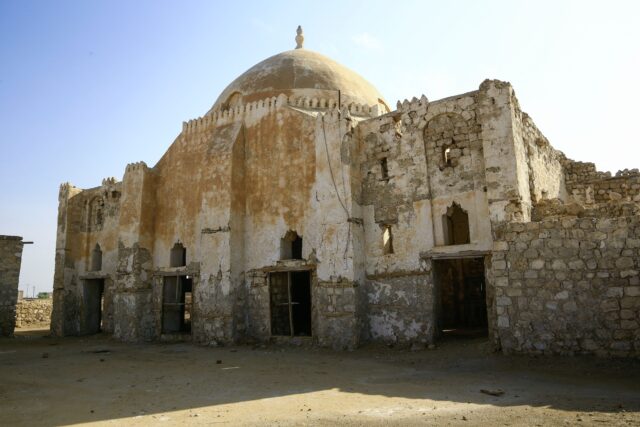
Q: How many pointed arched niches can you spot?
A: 4